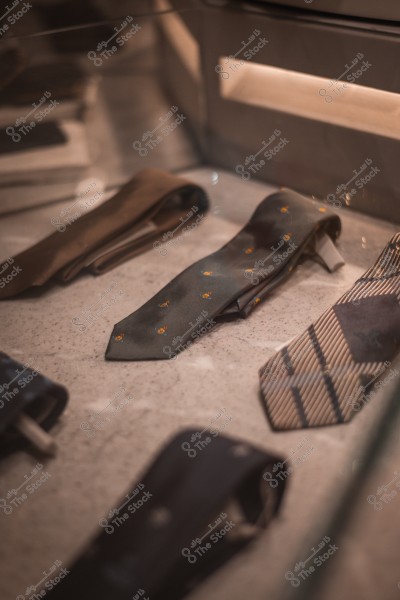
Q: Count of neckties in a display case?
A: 5